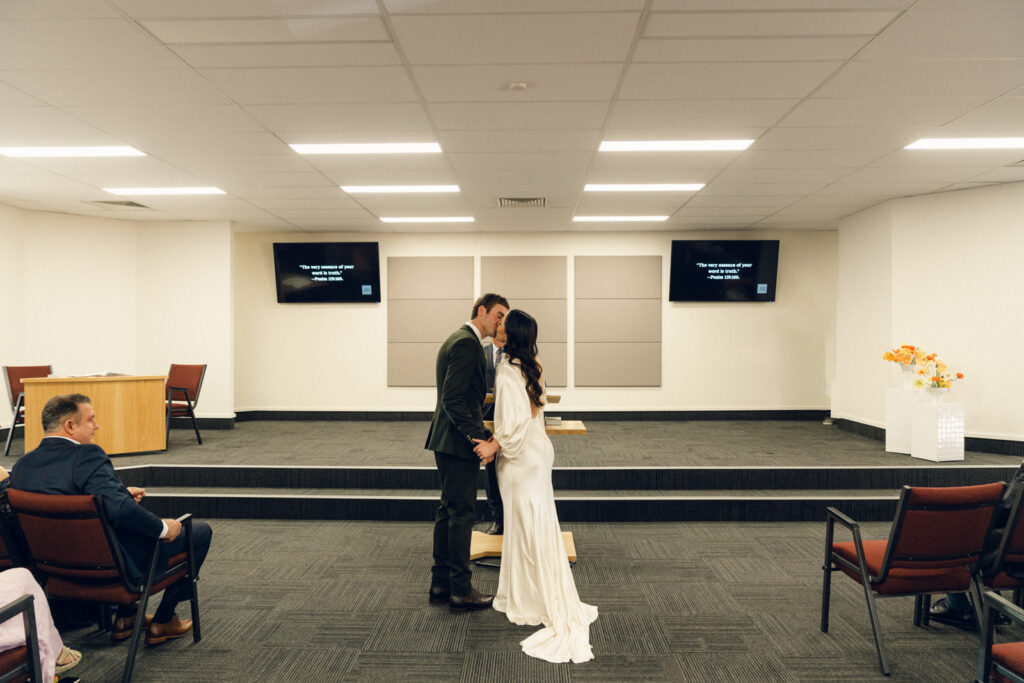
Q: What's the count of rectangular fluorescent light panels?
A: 9